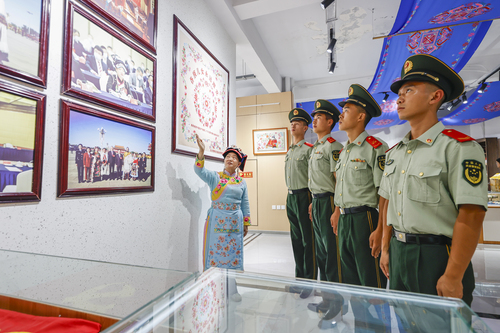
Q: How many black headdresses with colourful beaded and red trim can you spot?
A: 1